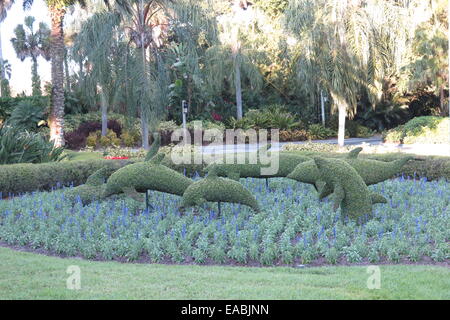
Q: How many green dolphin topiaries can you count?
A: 6